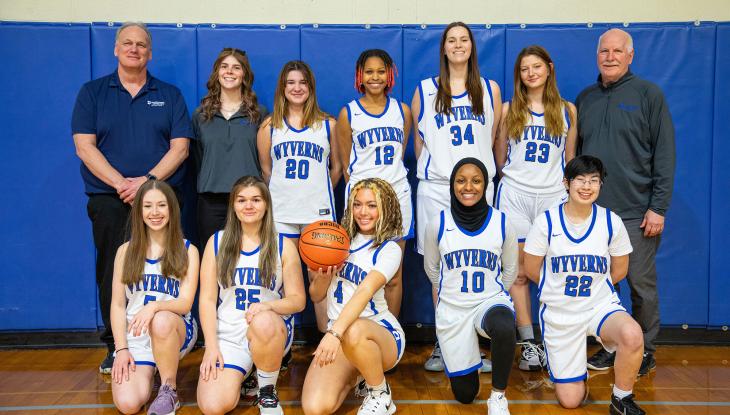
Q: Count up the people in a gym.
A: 12